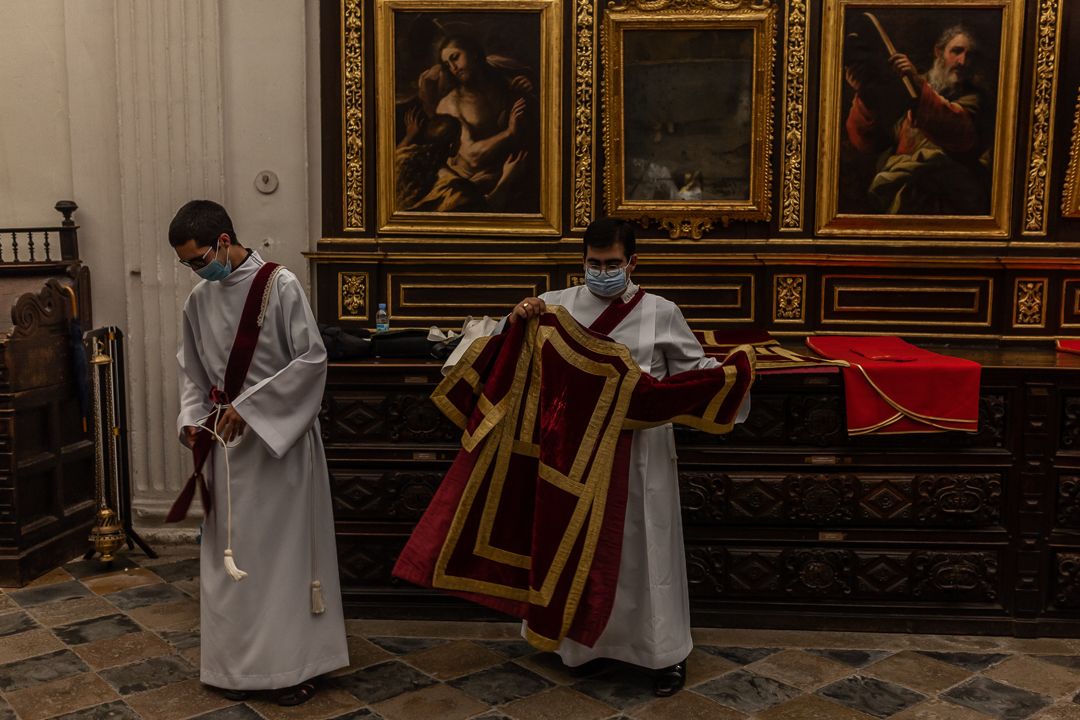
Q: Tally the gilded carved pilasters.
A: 4